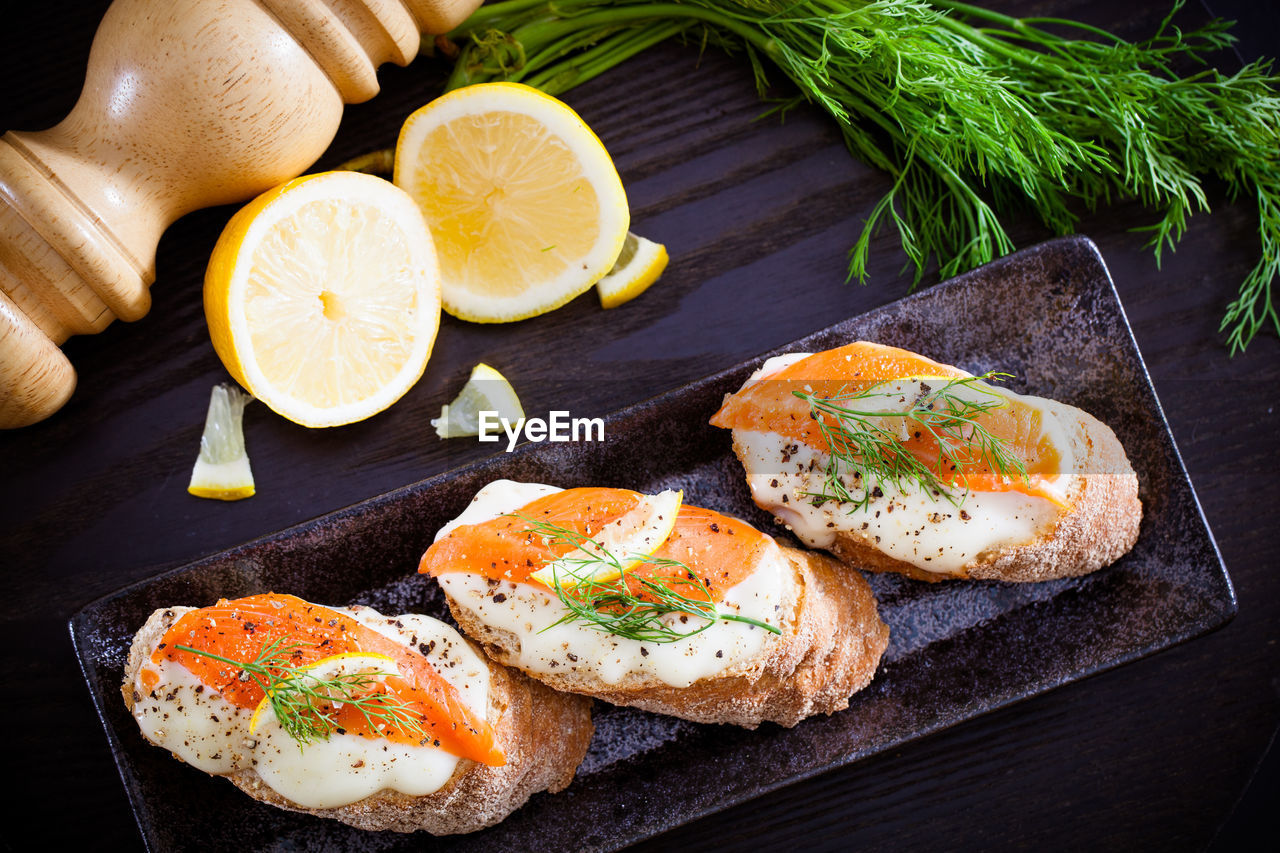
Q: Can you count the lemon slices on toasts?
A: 3